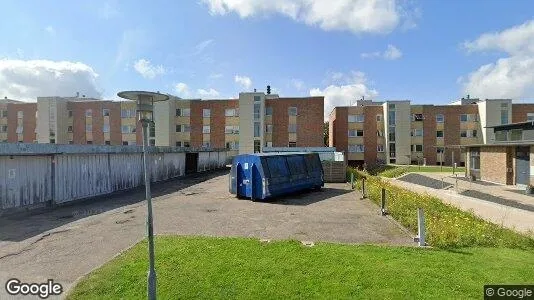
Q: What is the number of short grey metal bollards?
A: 4